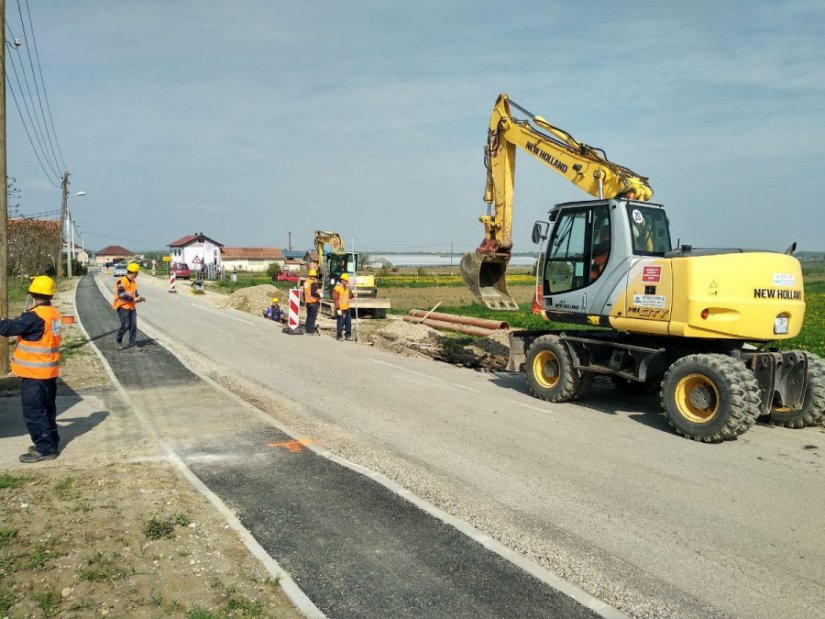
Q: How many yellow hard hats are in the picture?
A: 5